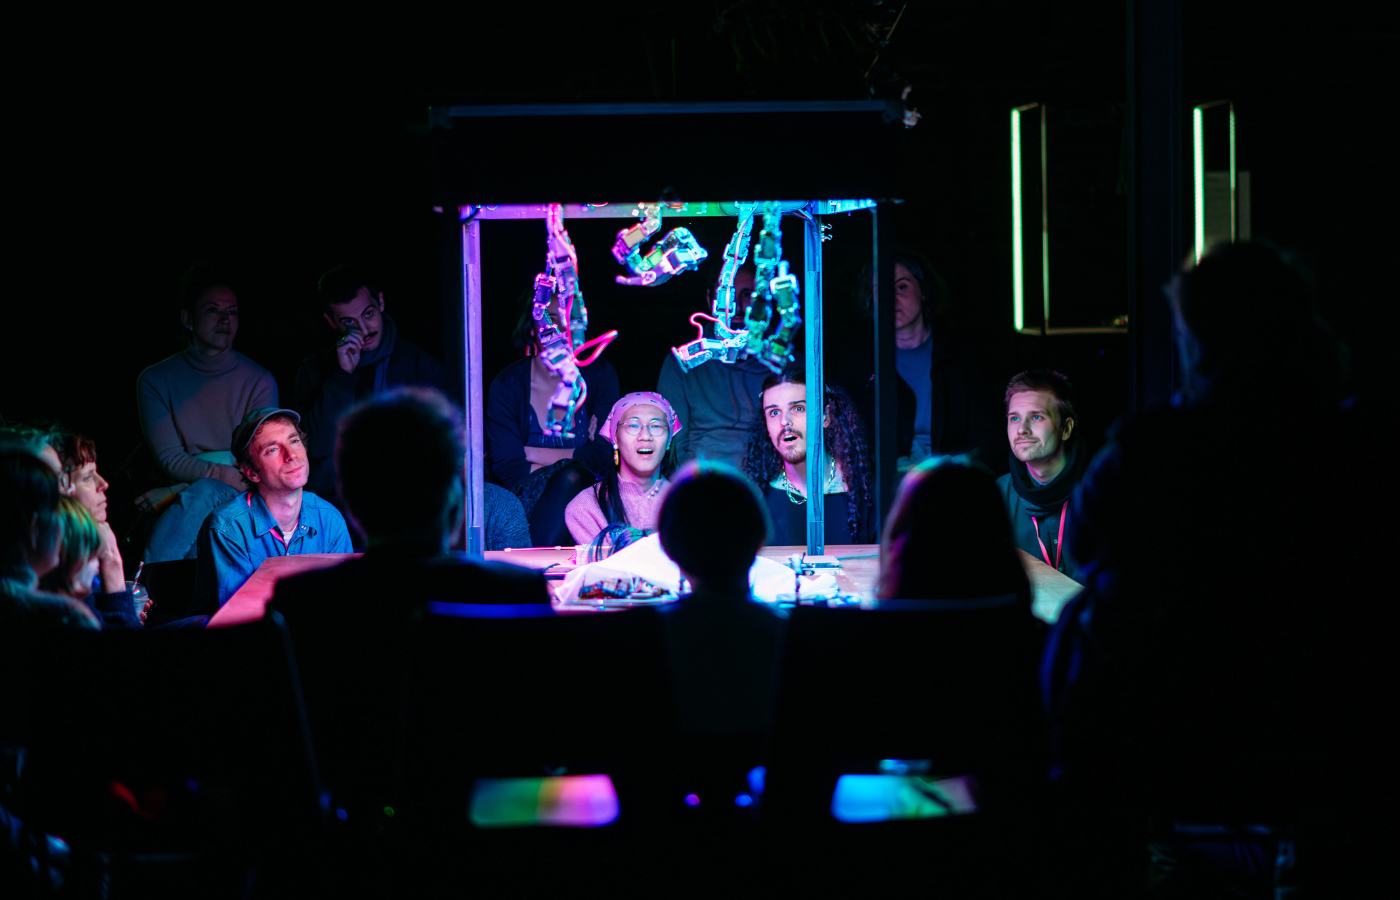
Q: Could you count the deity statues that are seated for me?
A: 0